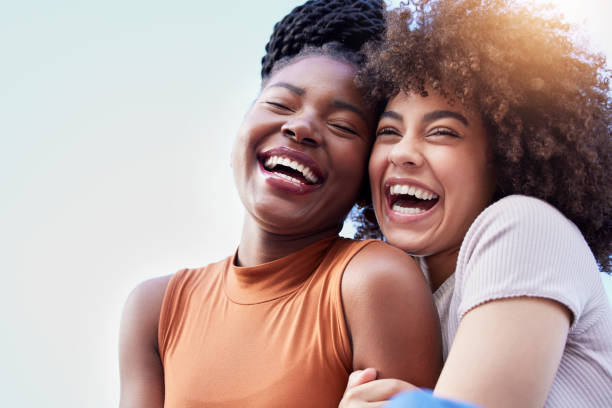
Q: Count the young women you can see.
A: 2